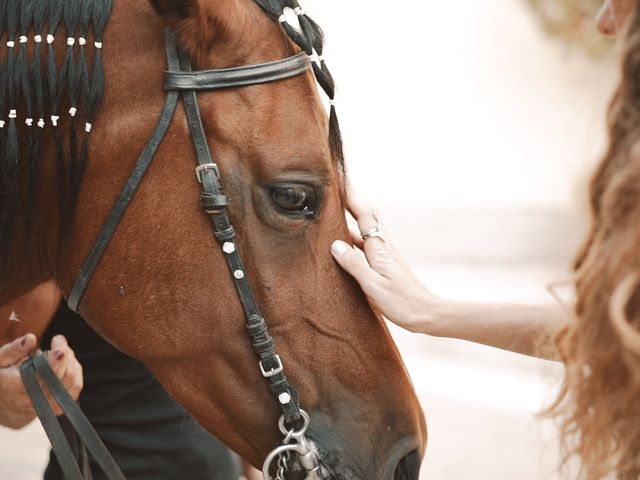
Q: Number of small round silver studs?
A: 3